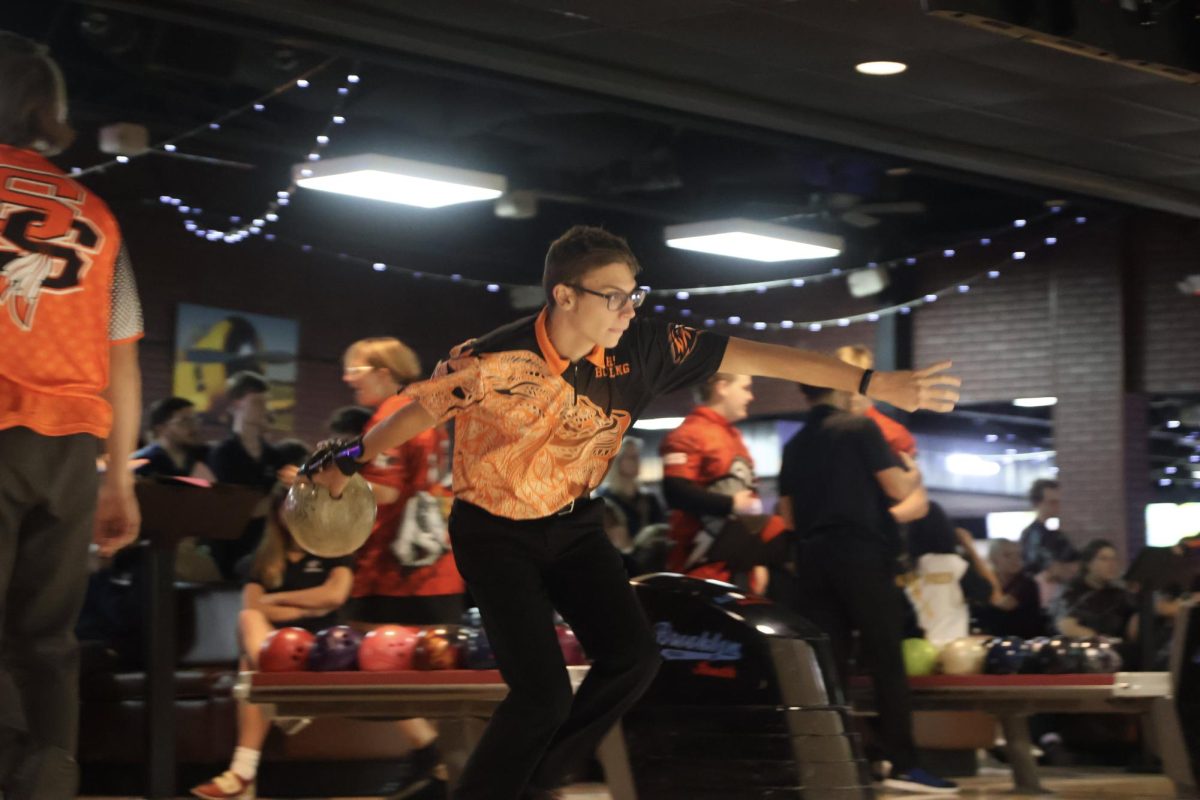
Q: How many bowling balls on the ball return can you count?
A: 11